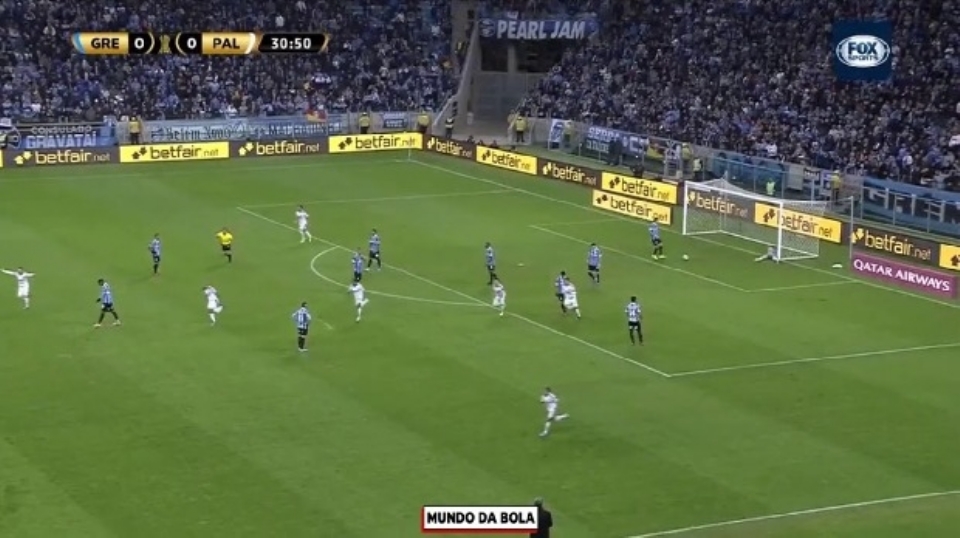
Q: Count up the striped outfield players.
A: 10